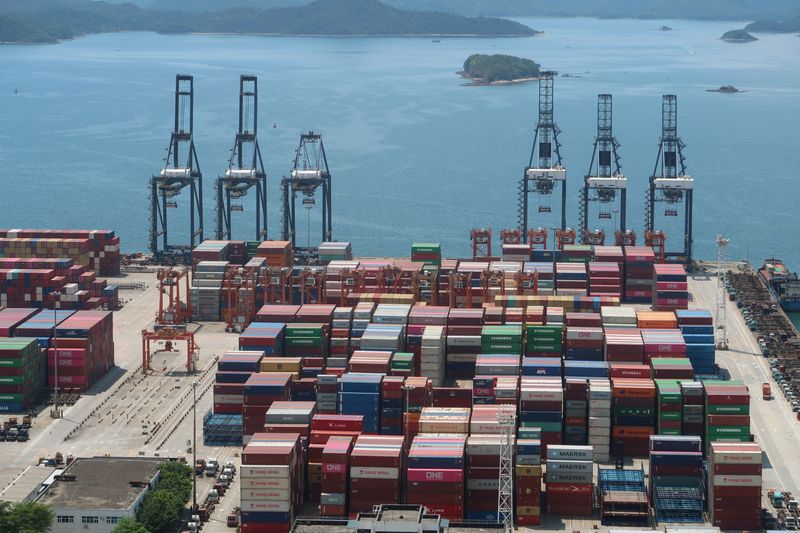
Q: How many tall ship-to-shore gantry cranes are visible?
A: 6